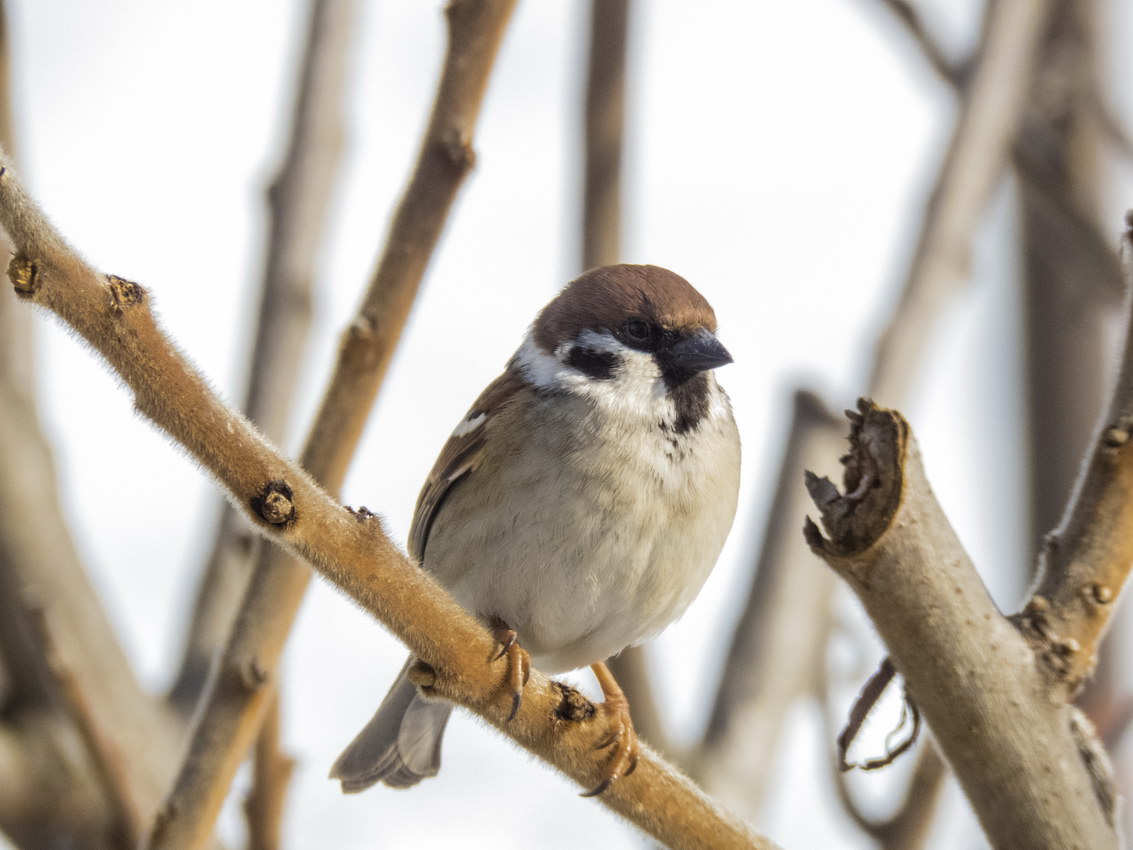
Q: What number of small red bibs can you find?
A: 0